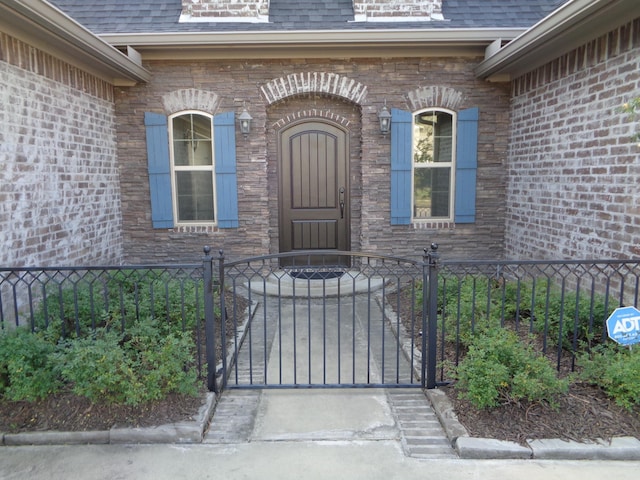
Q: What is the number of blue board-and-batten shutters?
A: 4